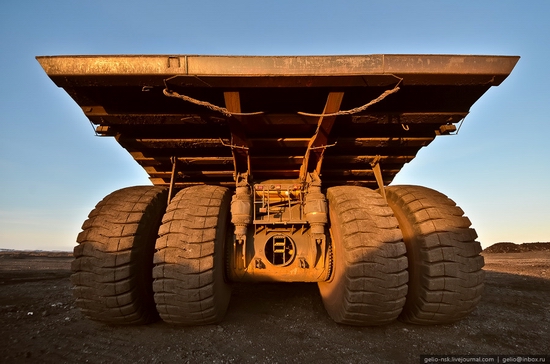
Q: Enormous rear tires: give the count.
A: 4